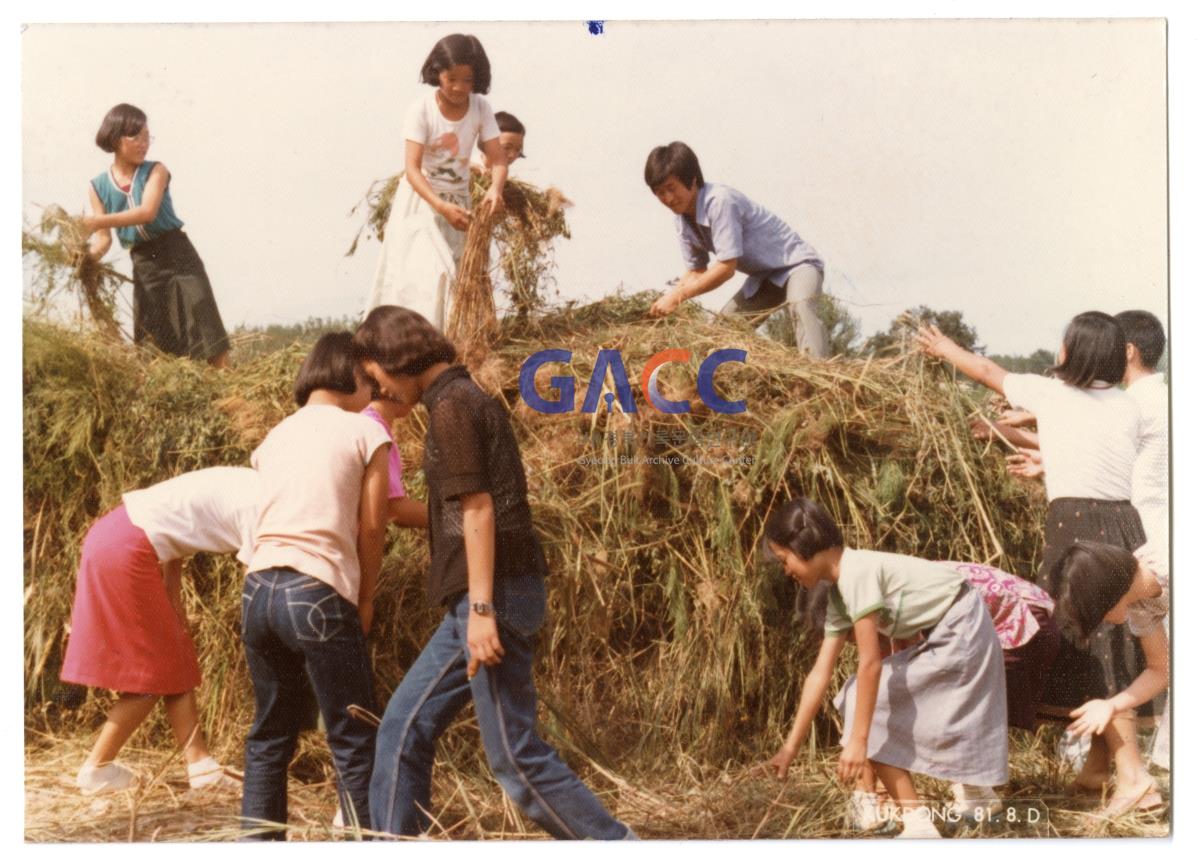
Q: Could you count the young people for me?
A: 13